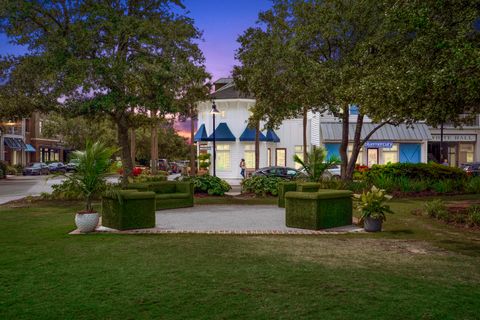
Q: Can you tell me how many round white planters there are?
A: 1